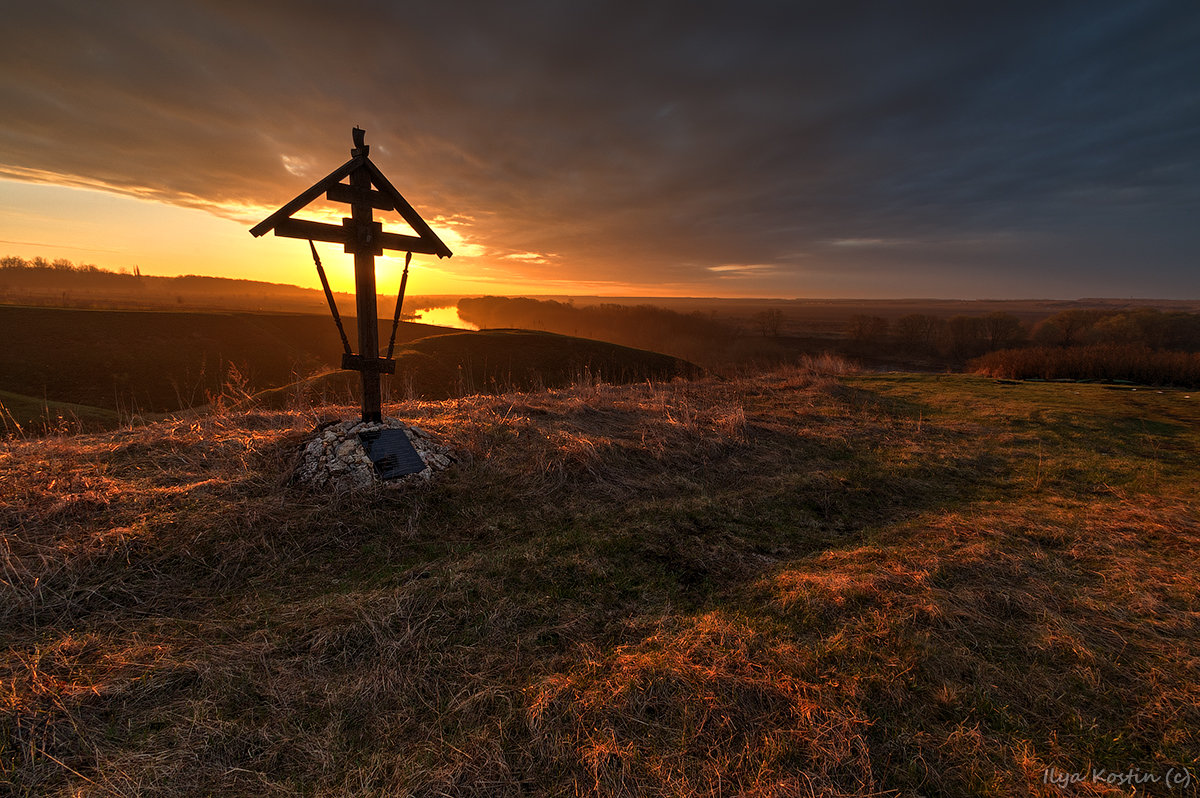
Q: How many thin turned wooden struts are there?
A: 2